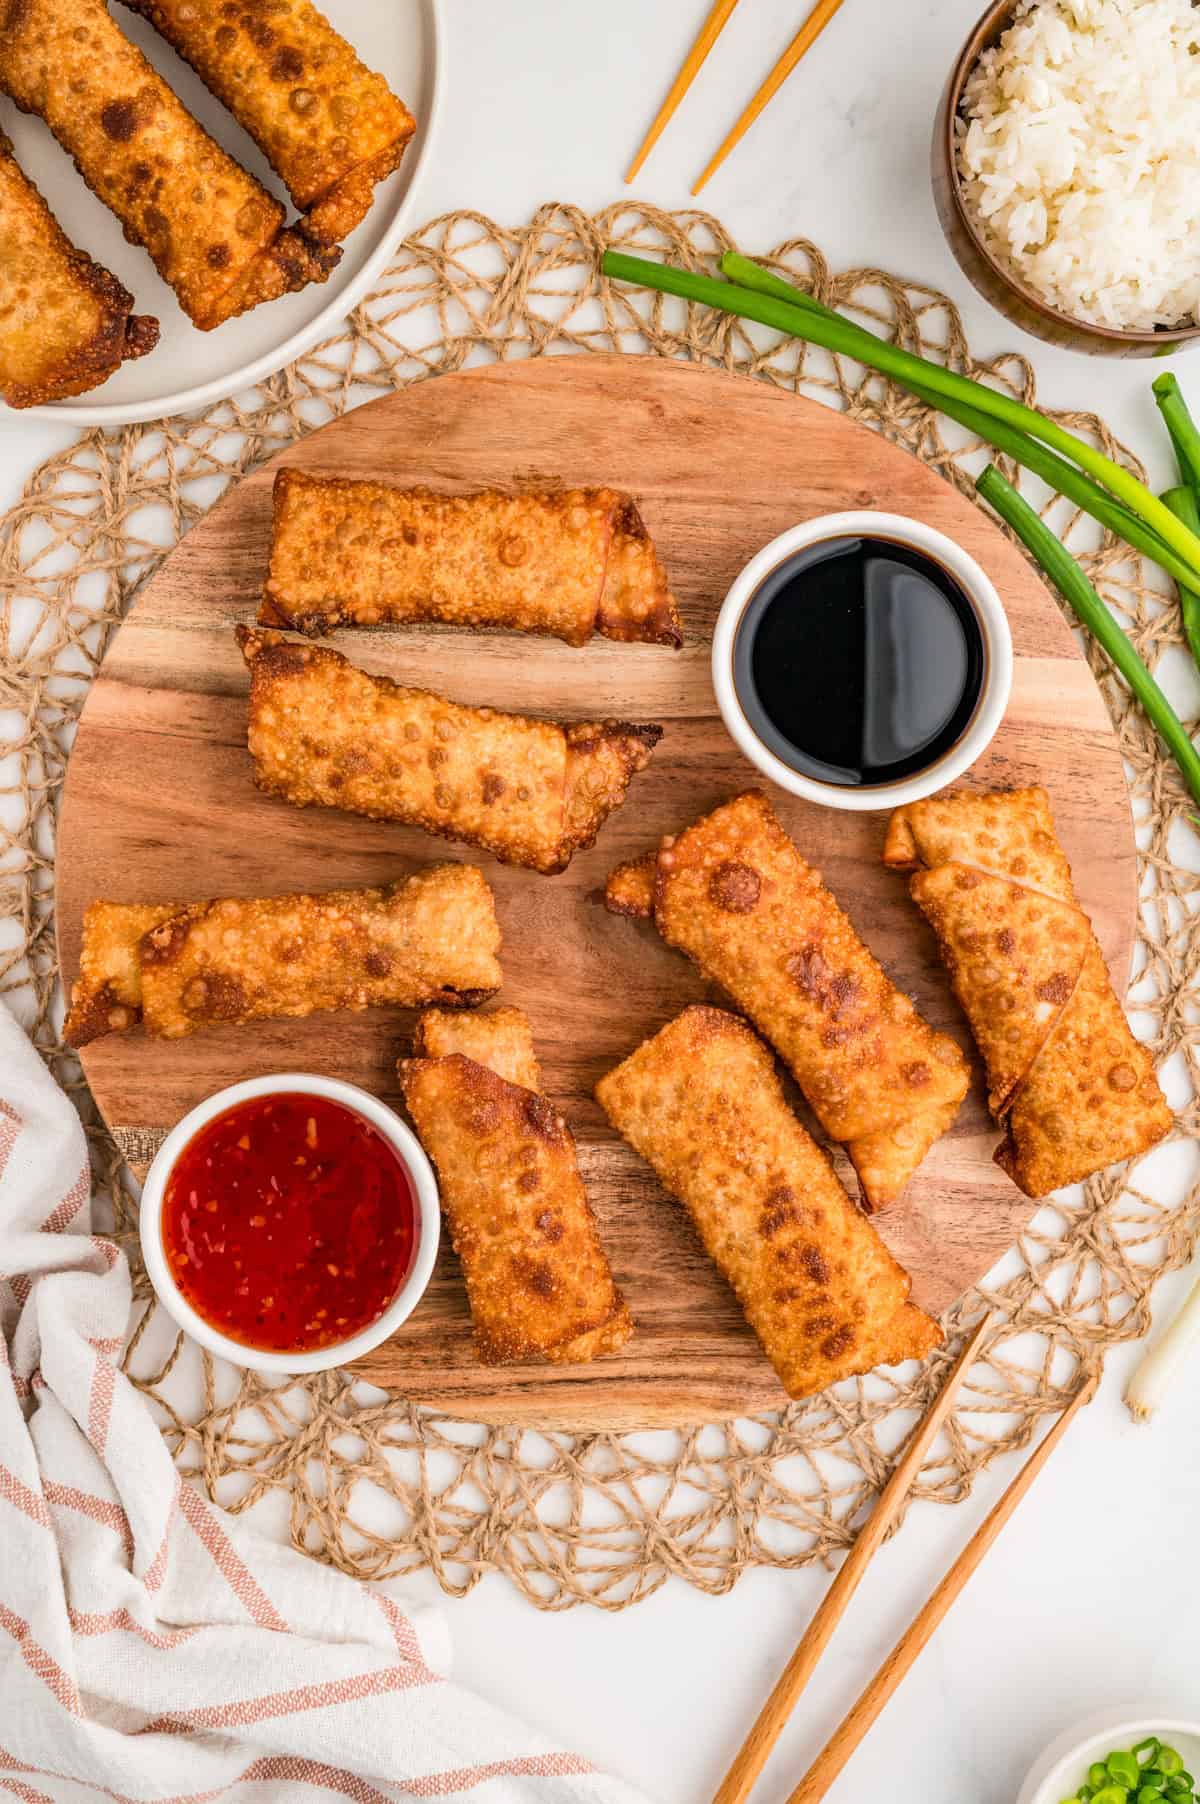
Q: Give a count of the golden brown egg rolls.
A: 10